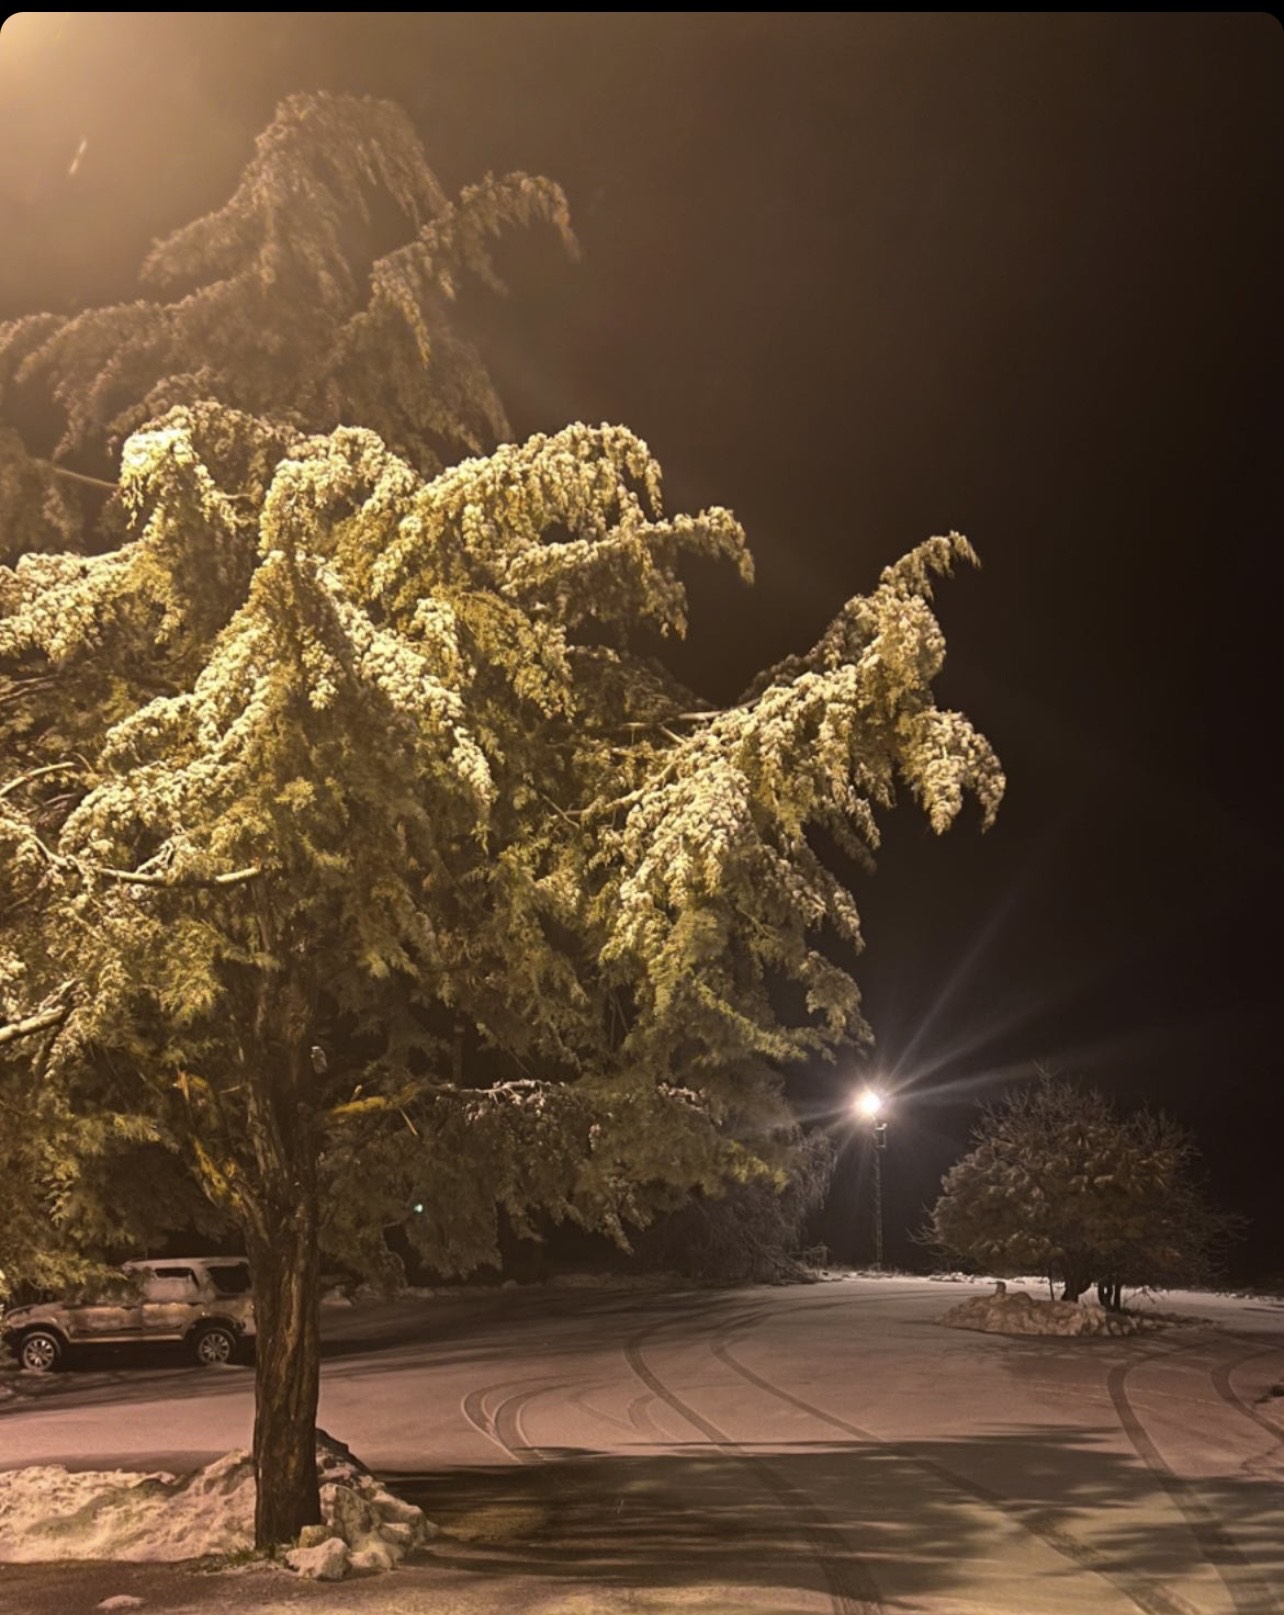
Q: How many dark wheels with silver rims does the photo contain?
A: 2